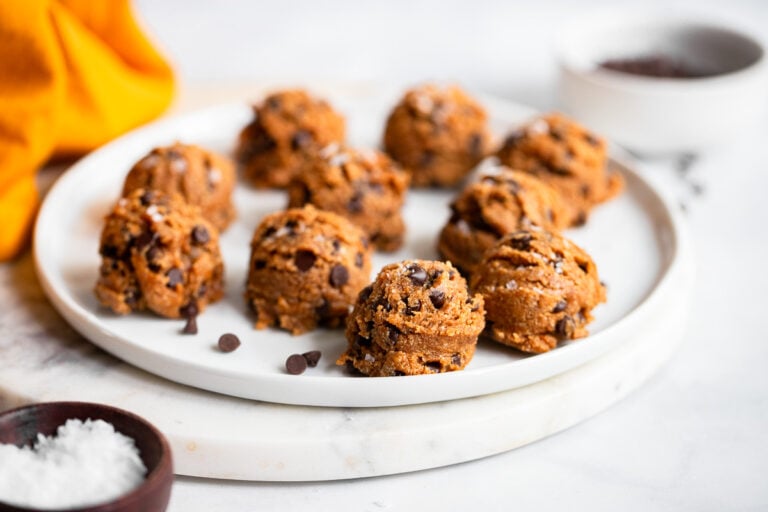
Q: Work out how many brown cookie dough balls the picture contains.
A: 10